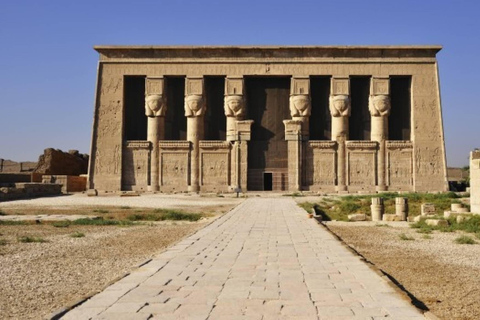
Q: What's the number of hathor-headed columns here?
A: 6